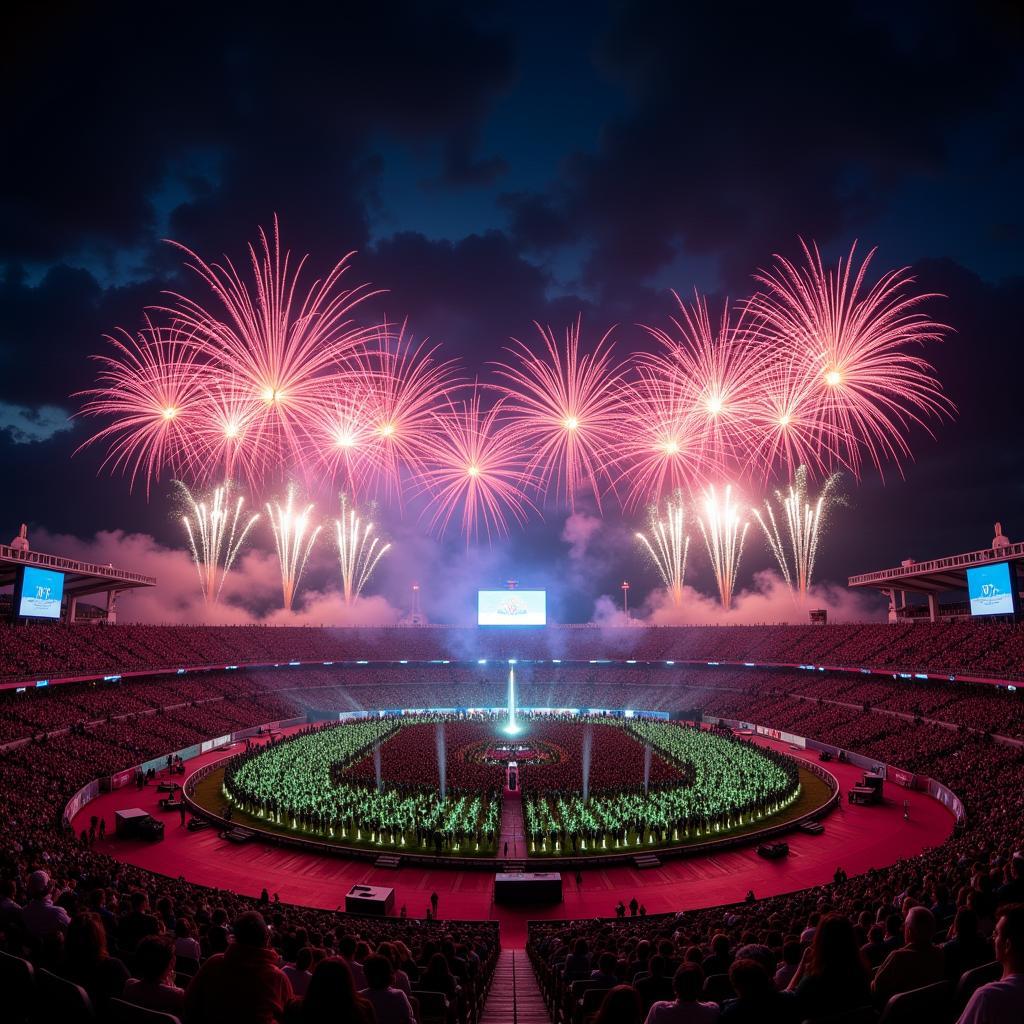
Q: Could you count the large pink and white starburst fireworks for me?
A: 11